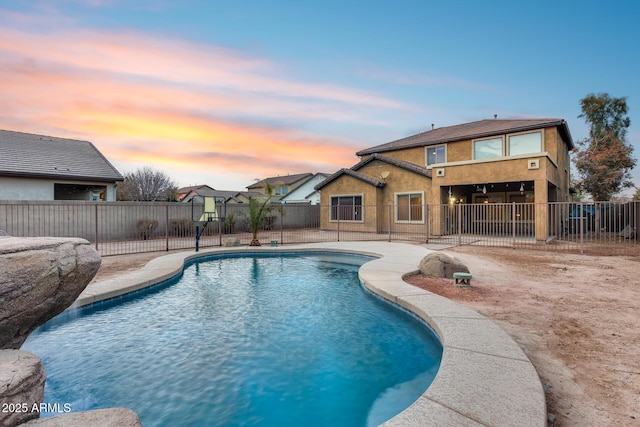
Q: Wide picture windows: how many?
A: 2